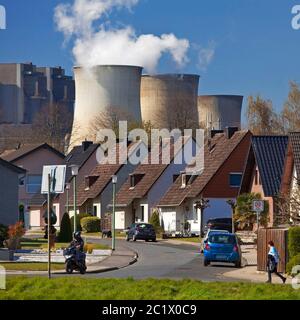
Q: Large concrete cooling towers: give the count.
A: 3